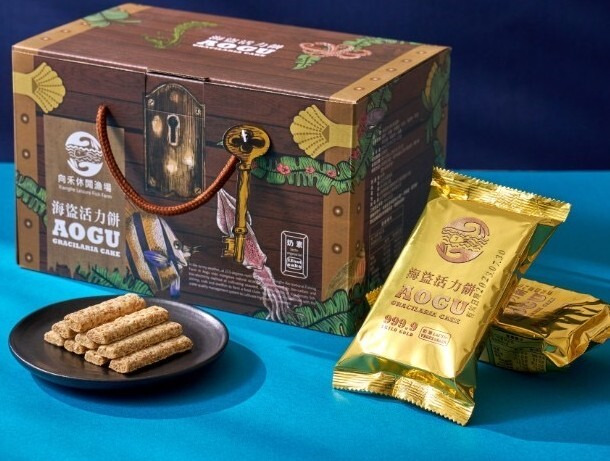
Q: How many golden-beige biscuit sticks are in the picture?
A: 9